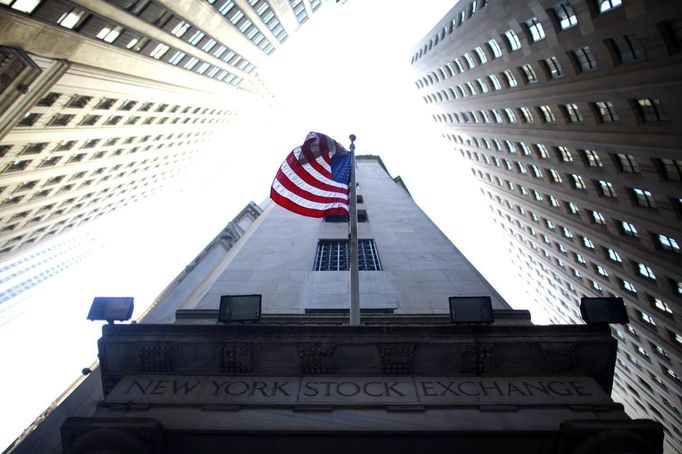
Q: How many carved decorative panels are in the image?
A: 6